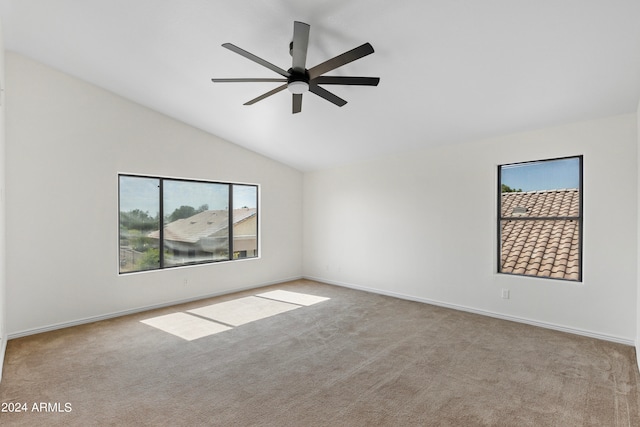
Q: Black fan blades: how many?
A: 8